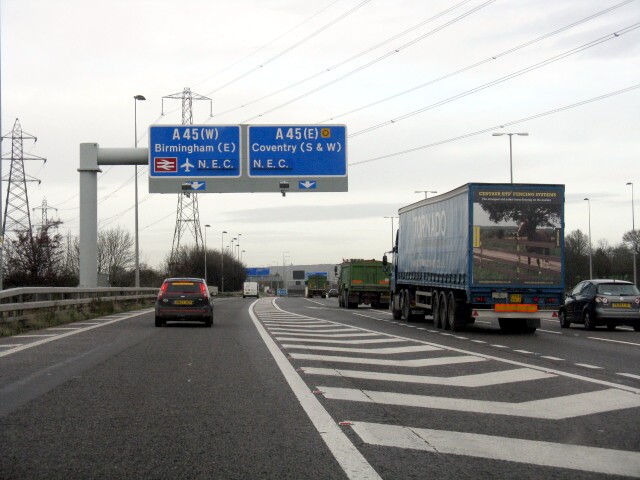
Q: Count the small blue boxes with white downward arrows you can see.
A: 2